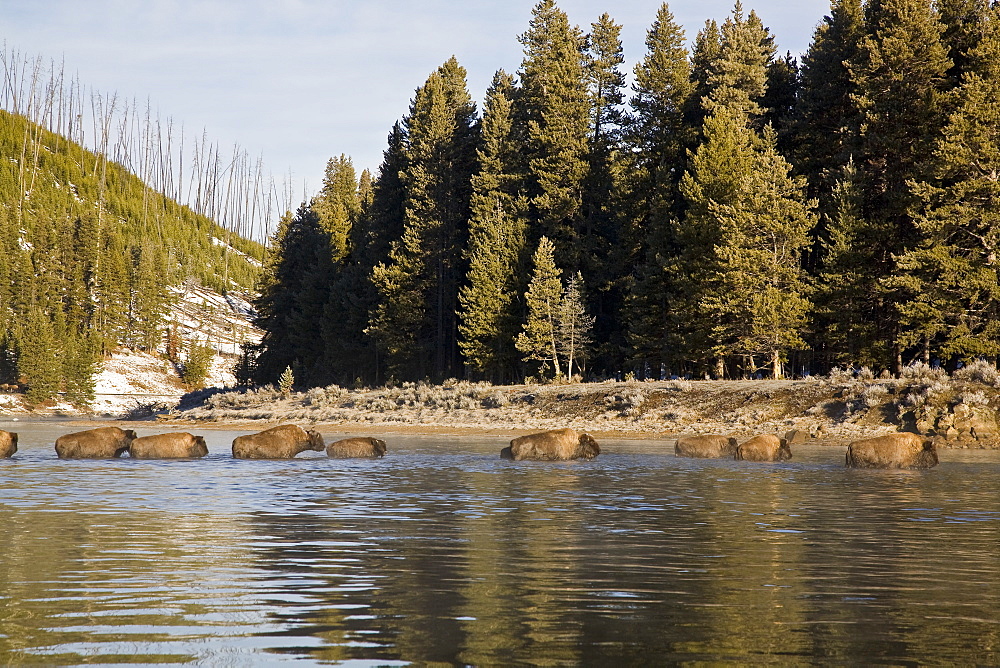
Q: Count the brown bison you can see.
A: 9